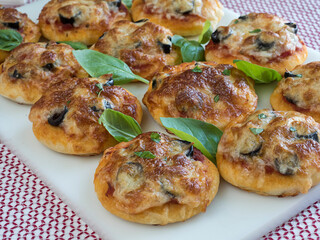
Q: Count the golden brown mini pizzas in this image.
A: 11